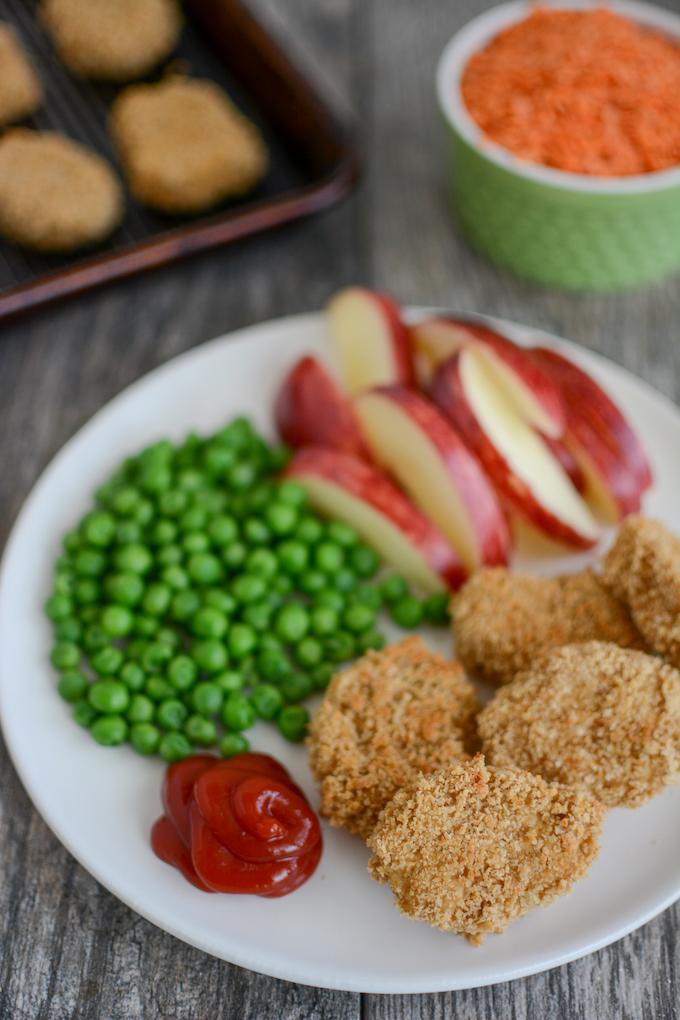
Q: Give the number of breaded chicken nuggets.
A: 9